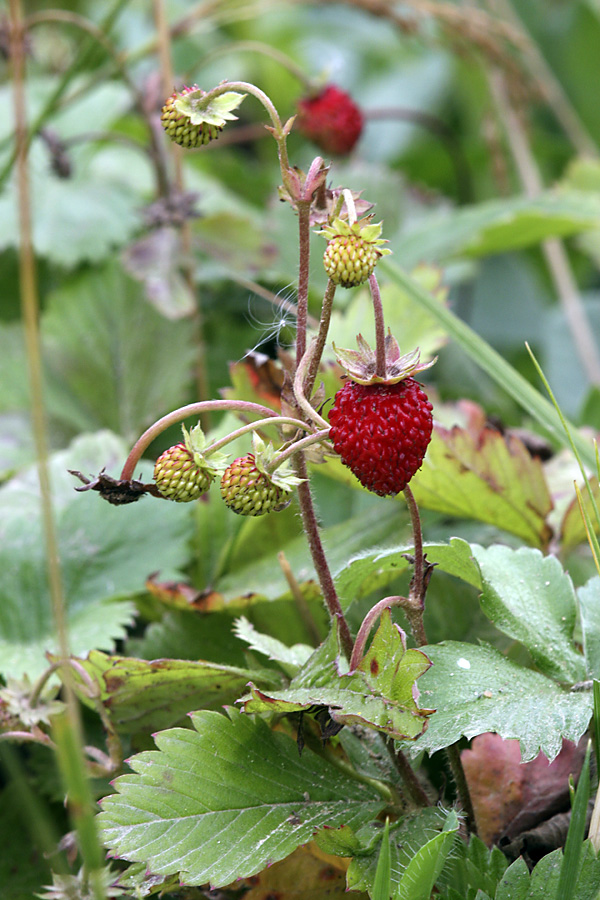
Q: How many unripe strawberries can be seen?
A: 4